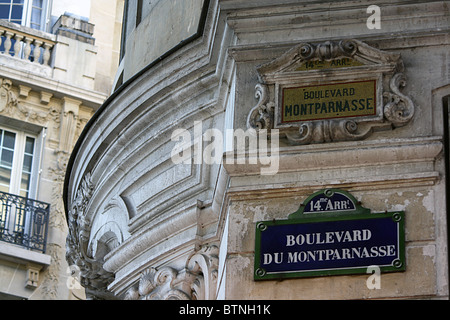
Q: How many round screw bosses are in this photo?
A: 5